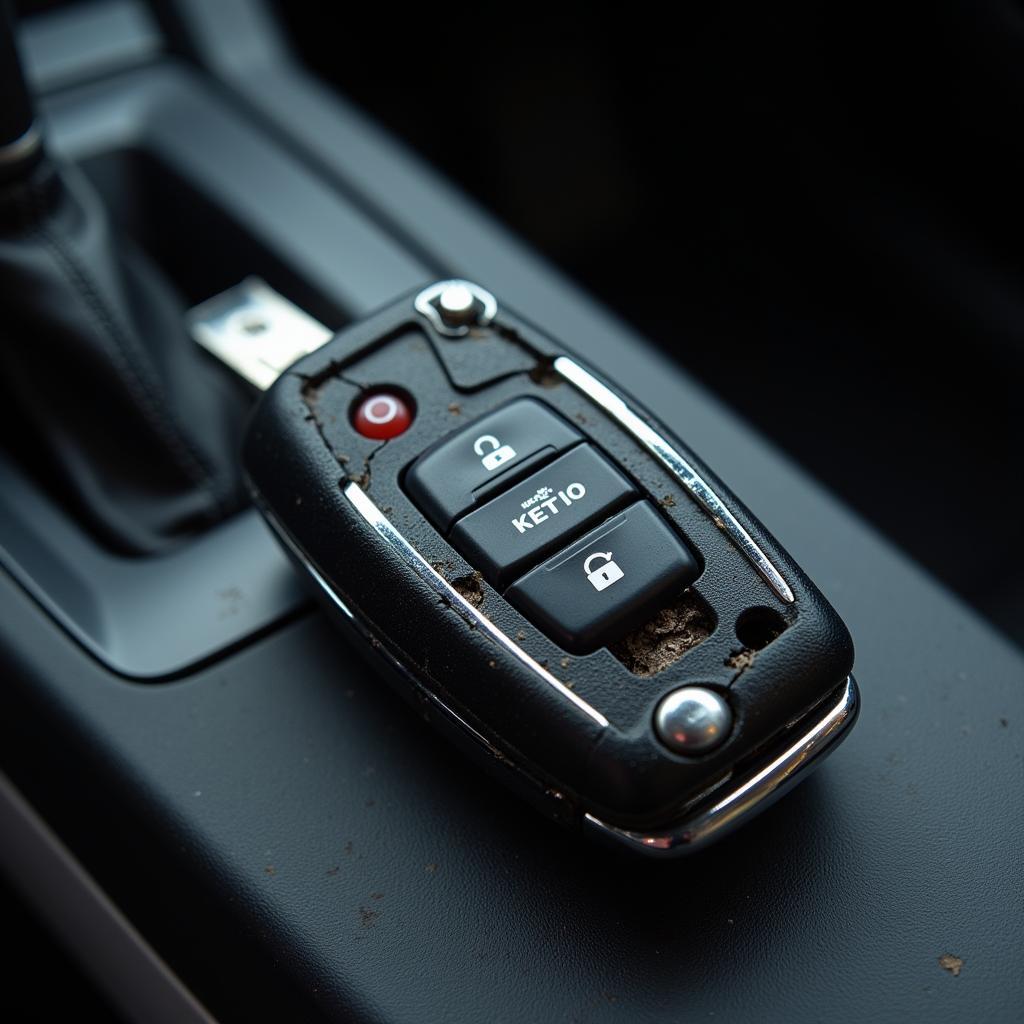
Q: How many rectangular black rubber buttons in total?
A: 3